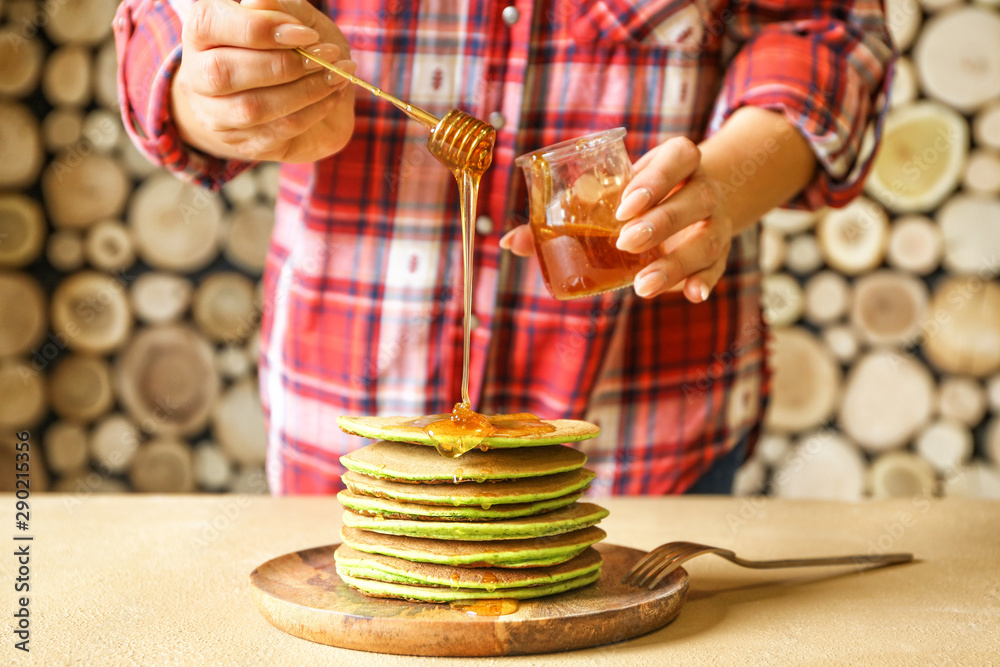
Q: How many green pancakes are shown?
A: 8